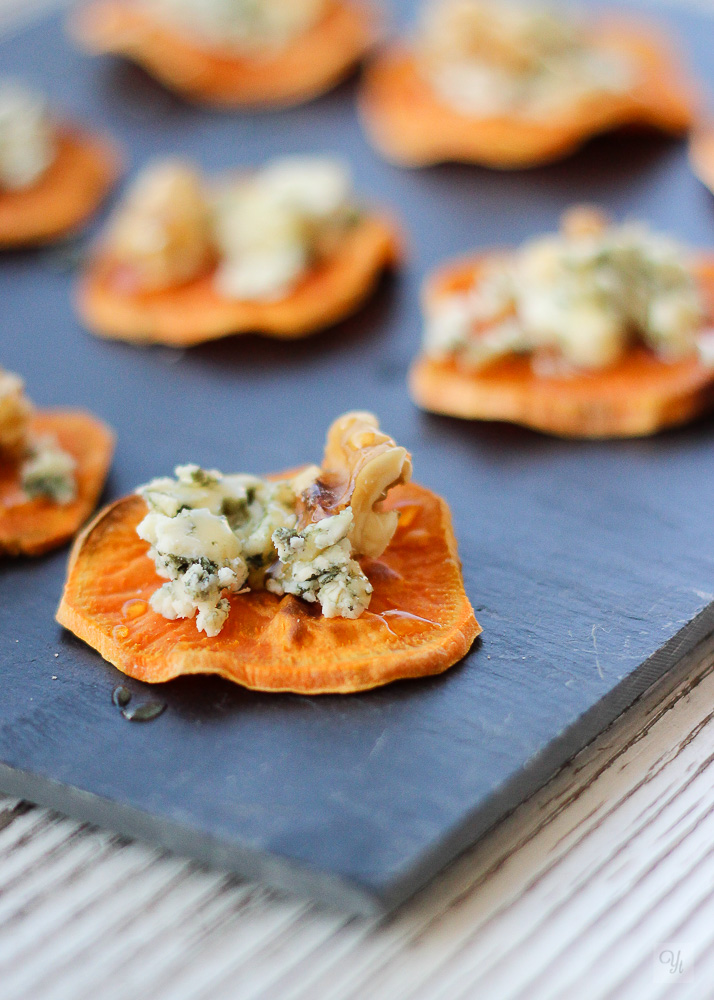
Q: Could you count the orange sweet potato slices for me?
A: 8